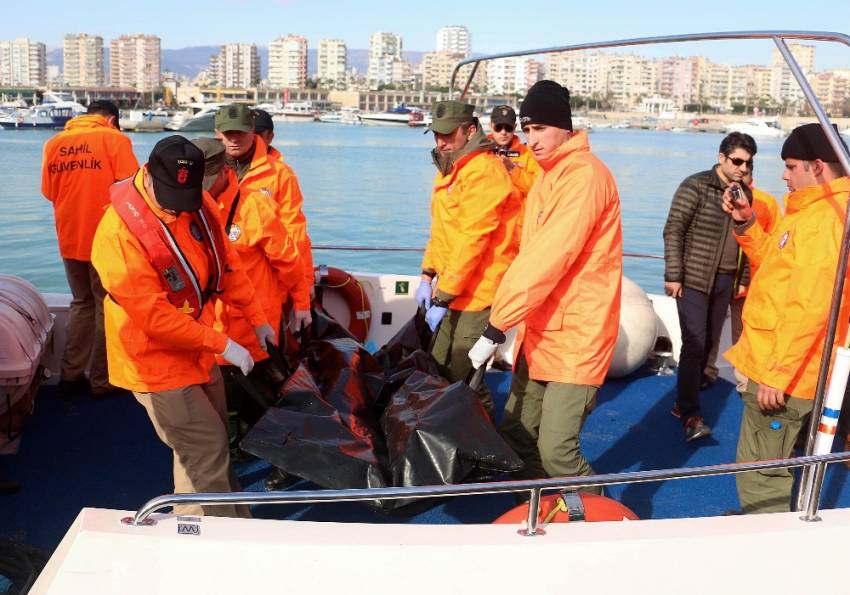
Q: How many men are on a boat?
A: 11